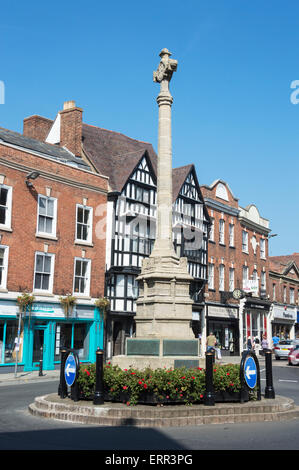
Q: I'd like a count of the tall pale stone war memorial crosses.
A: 1